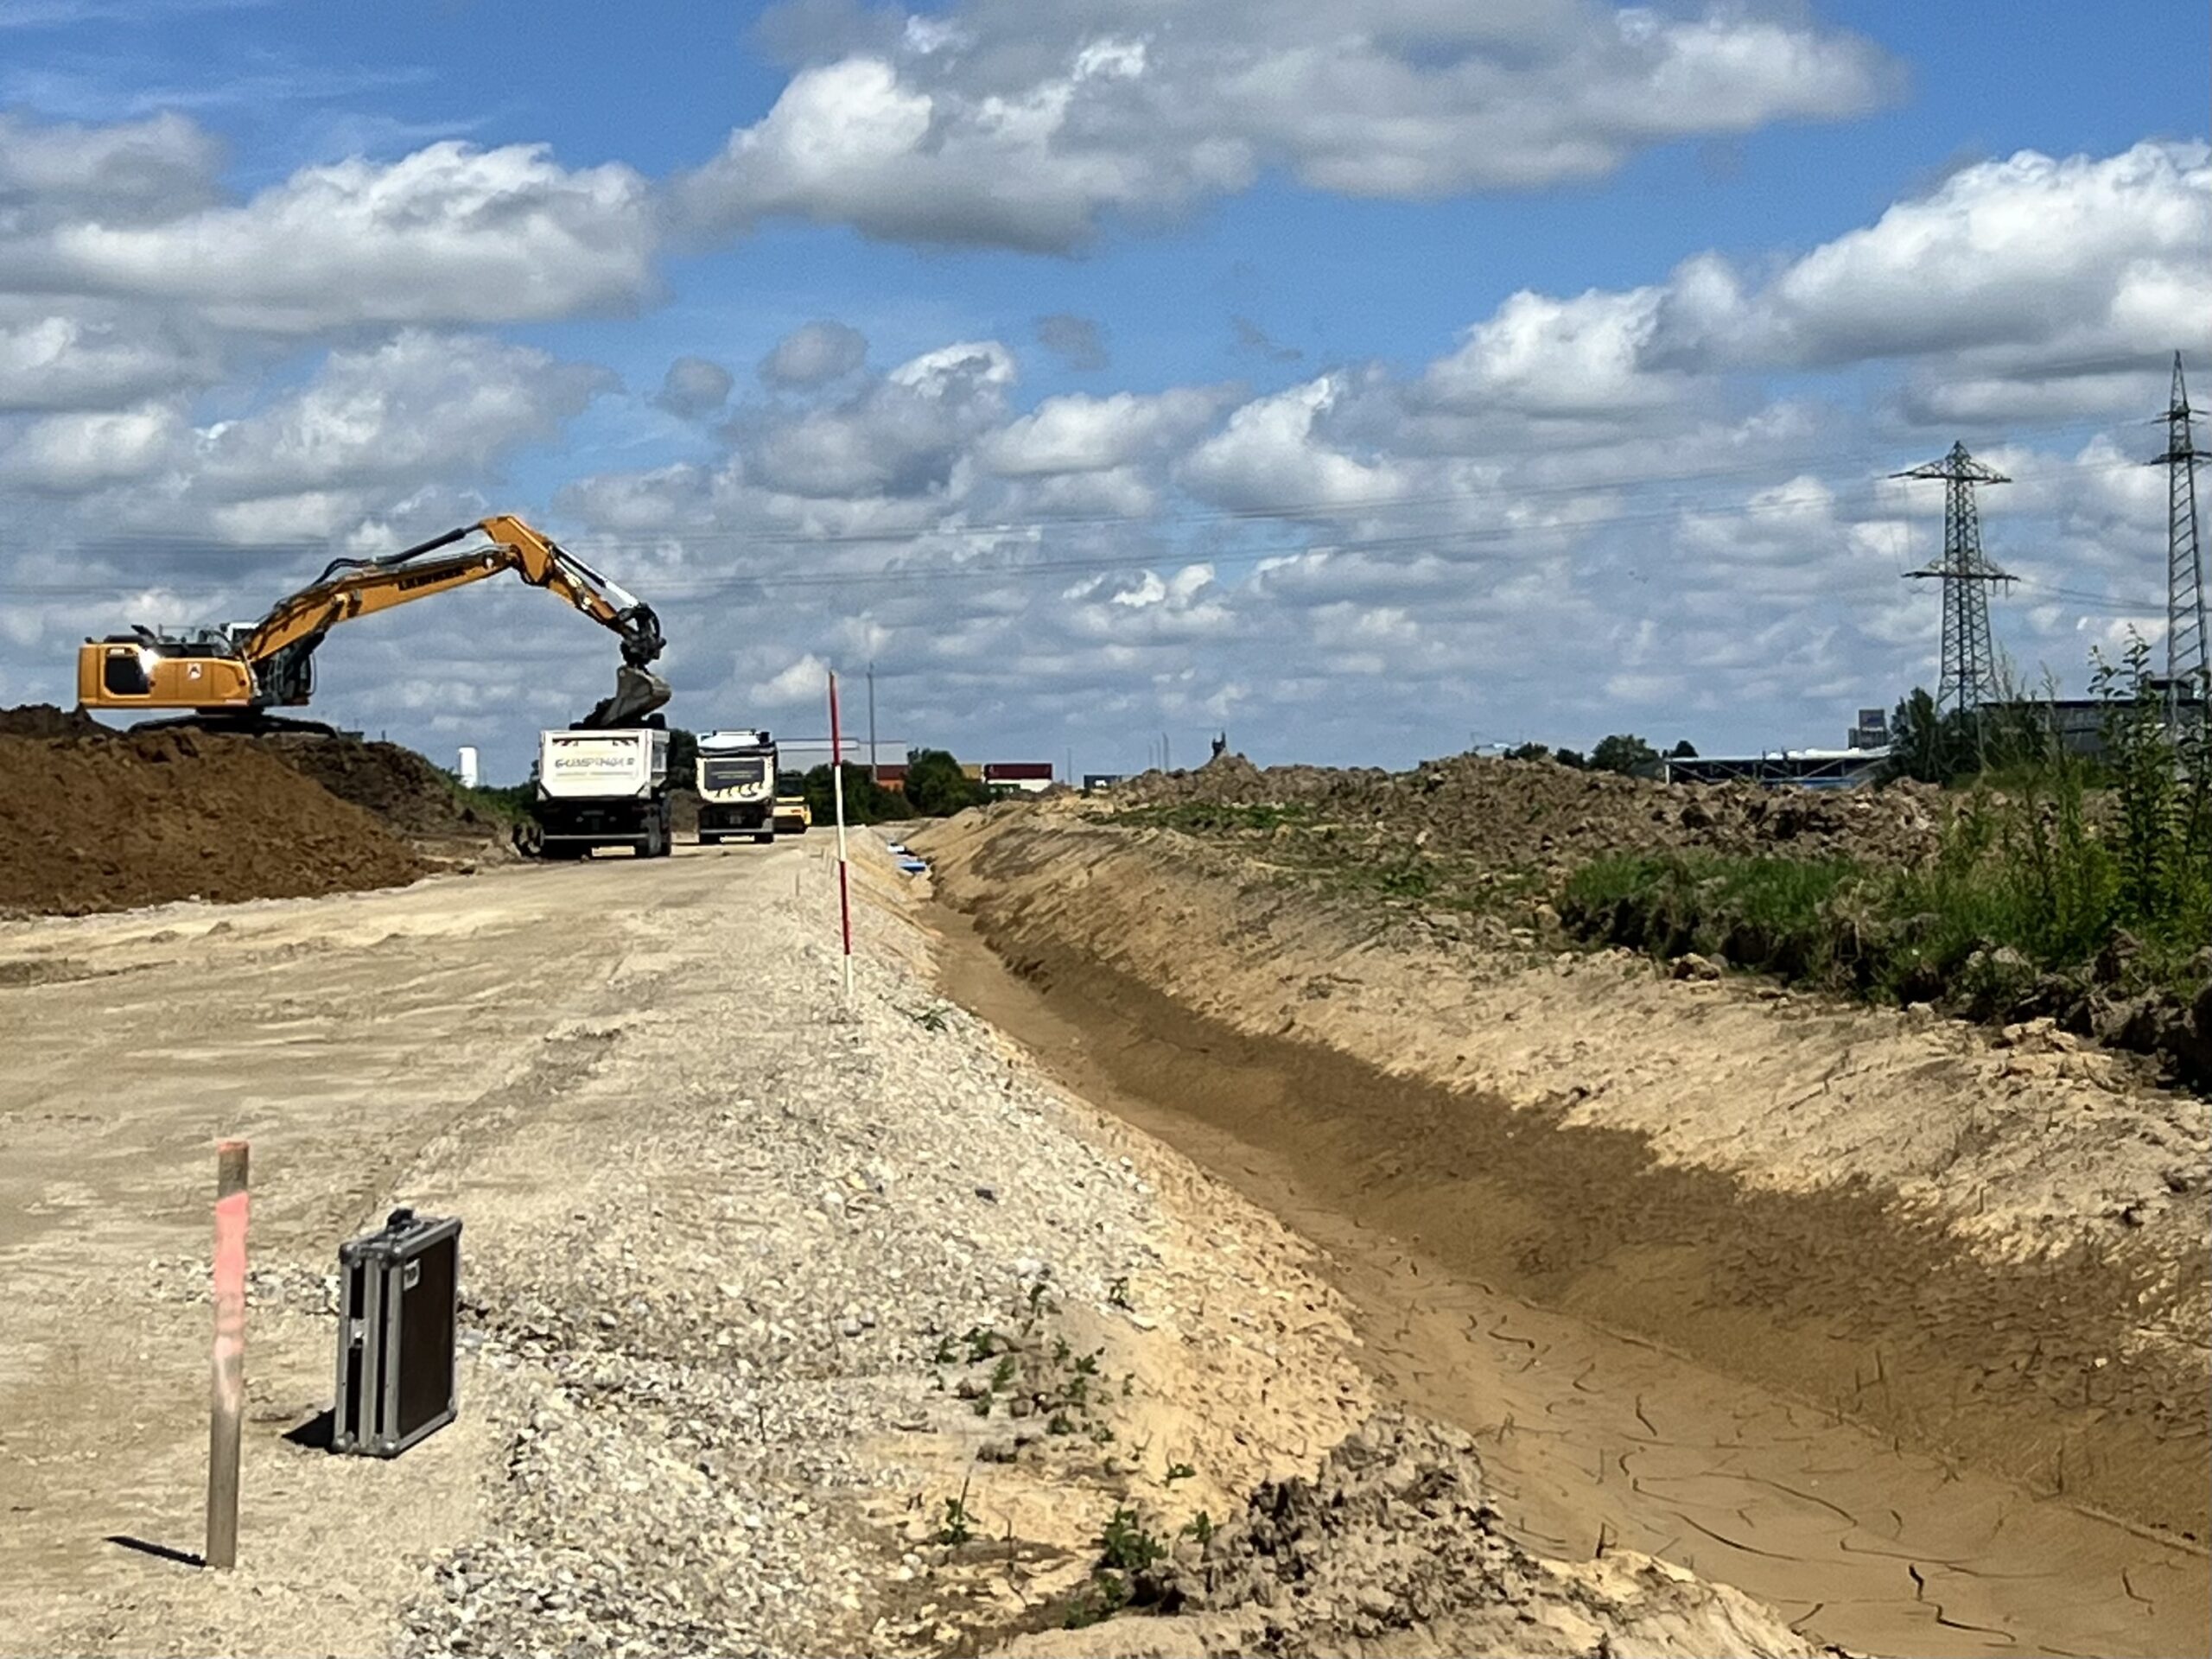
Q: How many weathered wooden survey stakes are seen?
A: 1